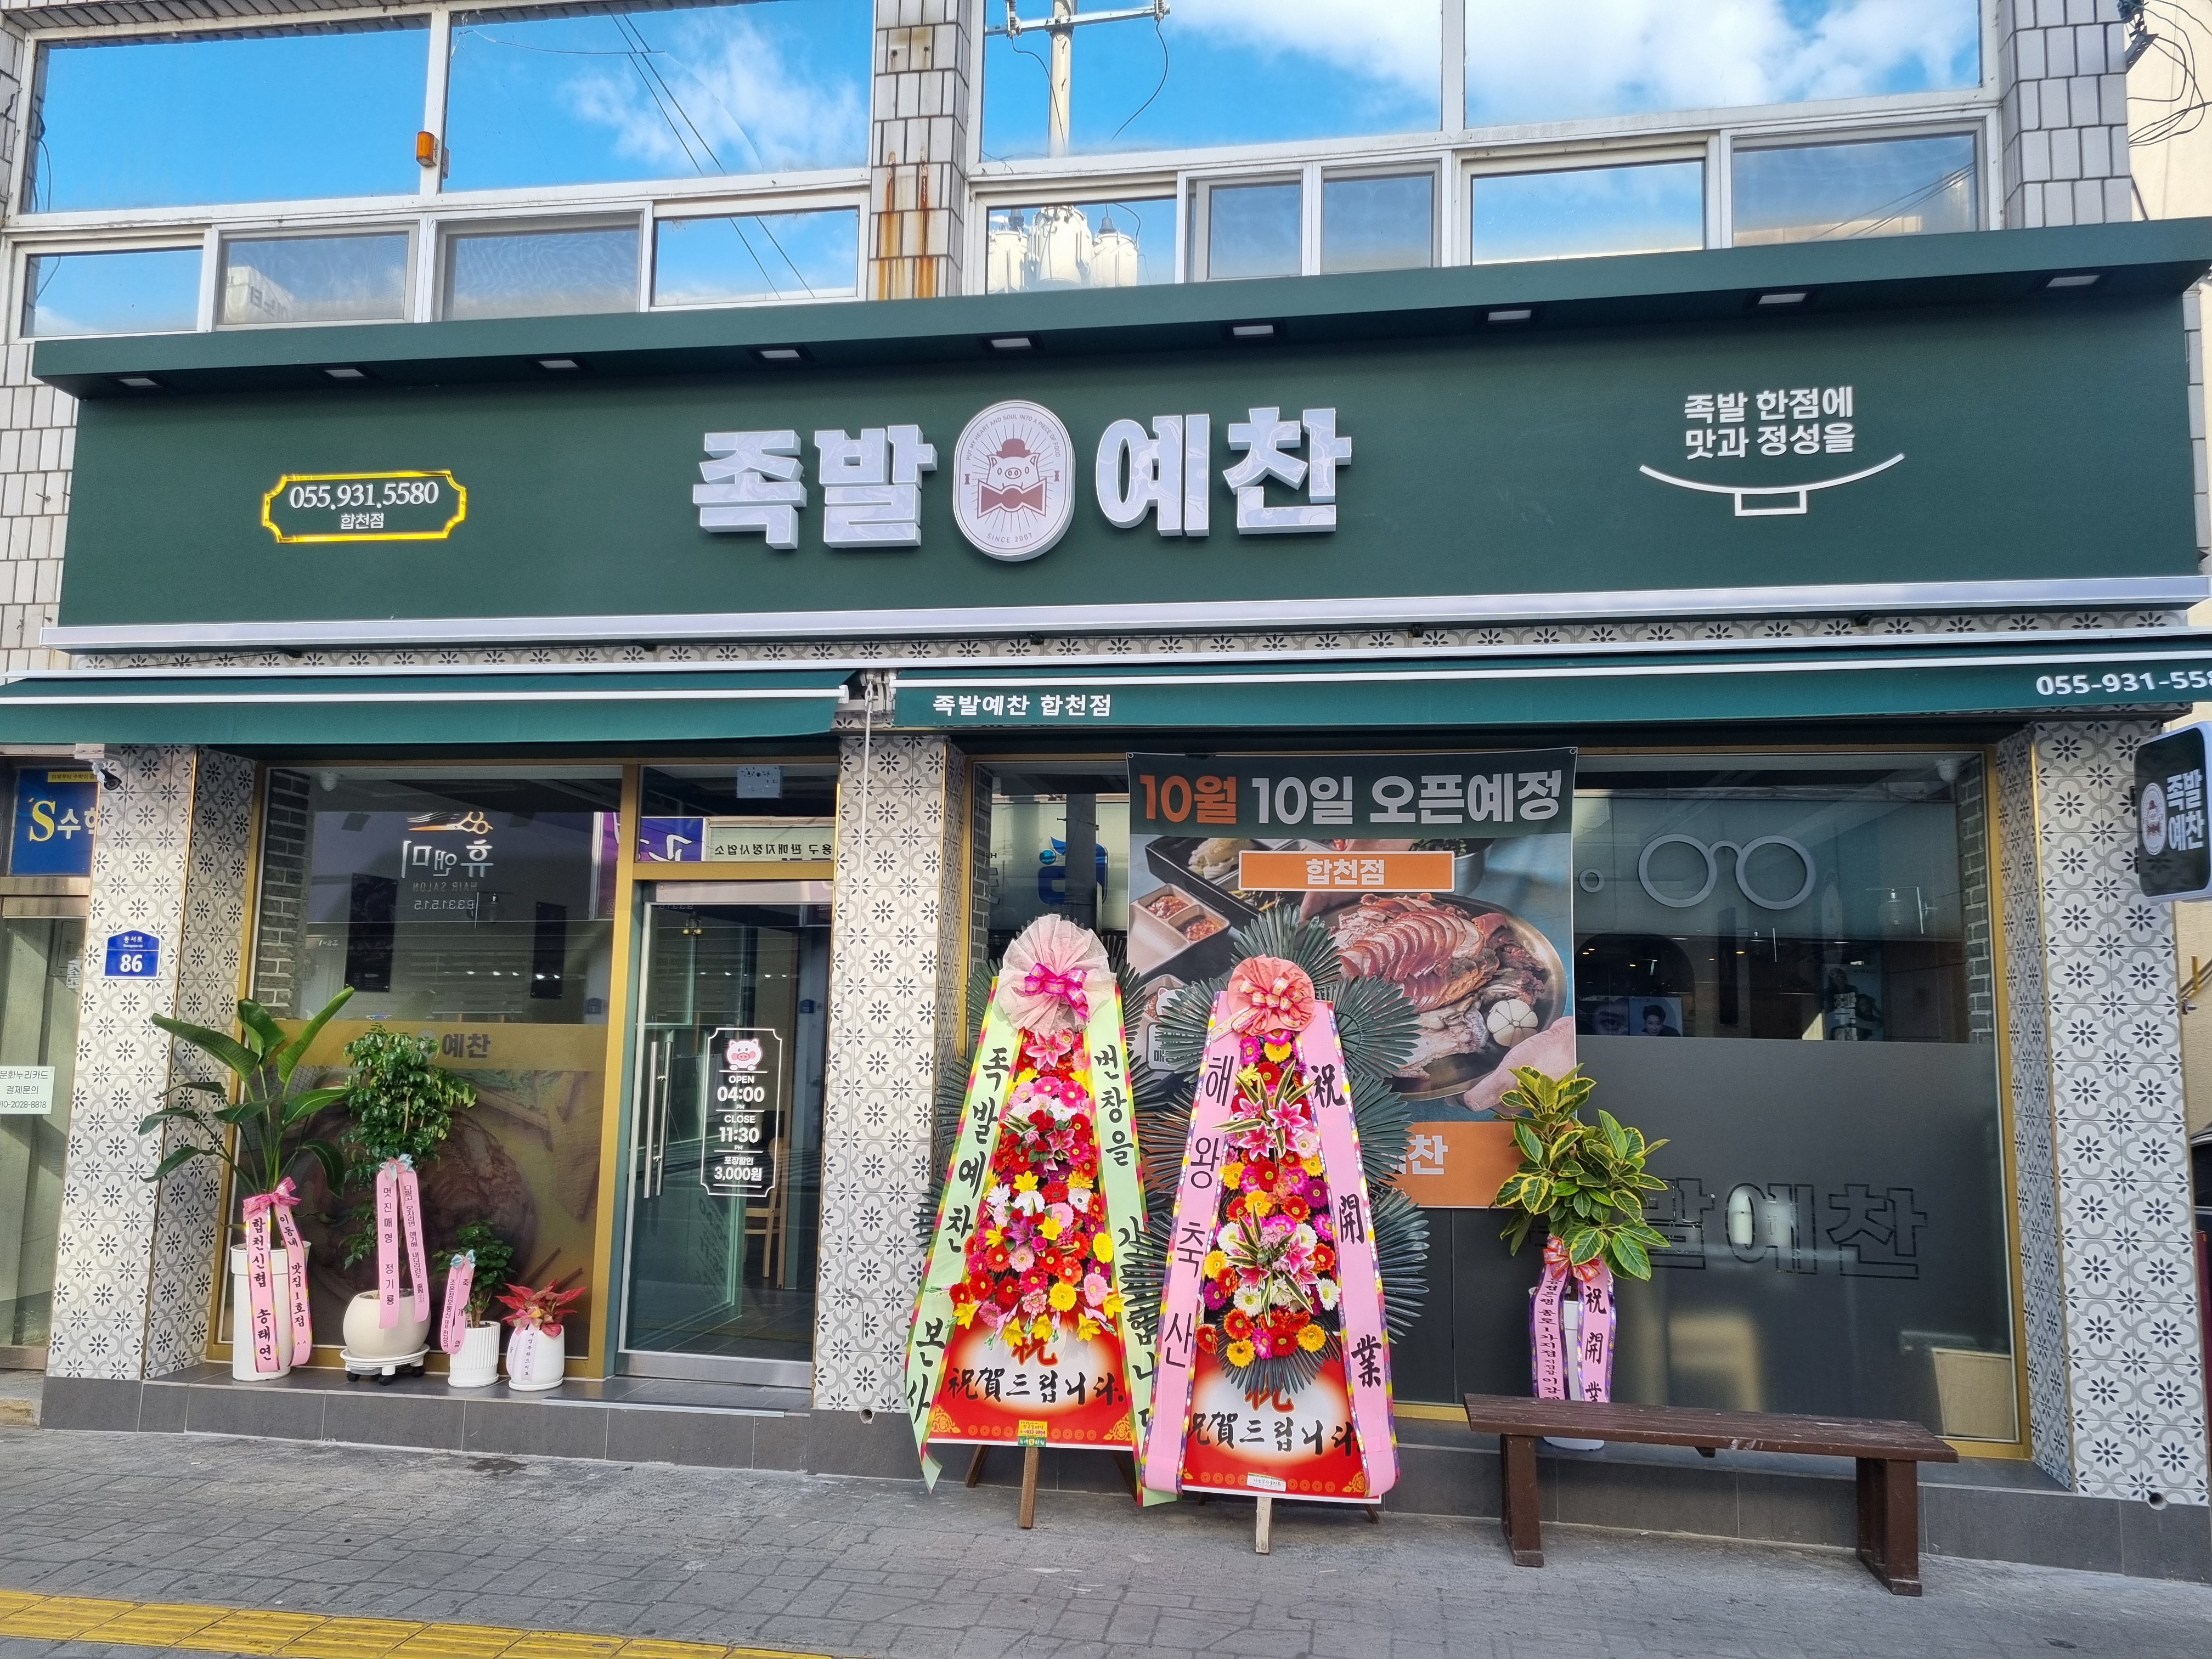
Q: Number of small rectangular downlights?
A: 9